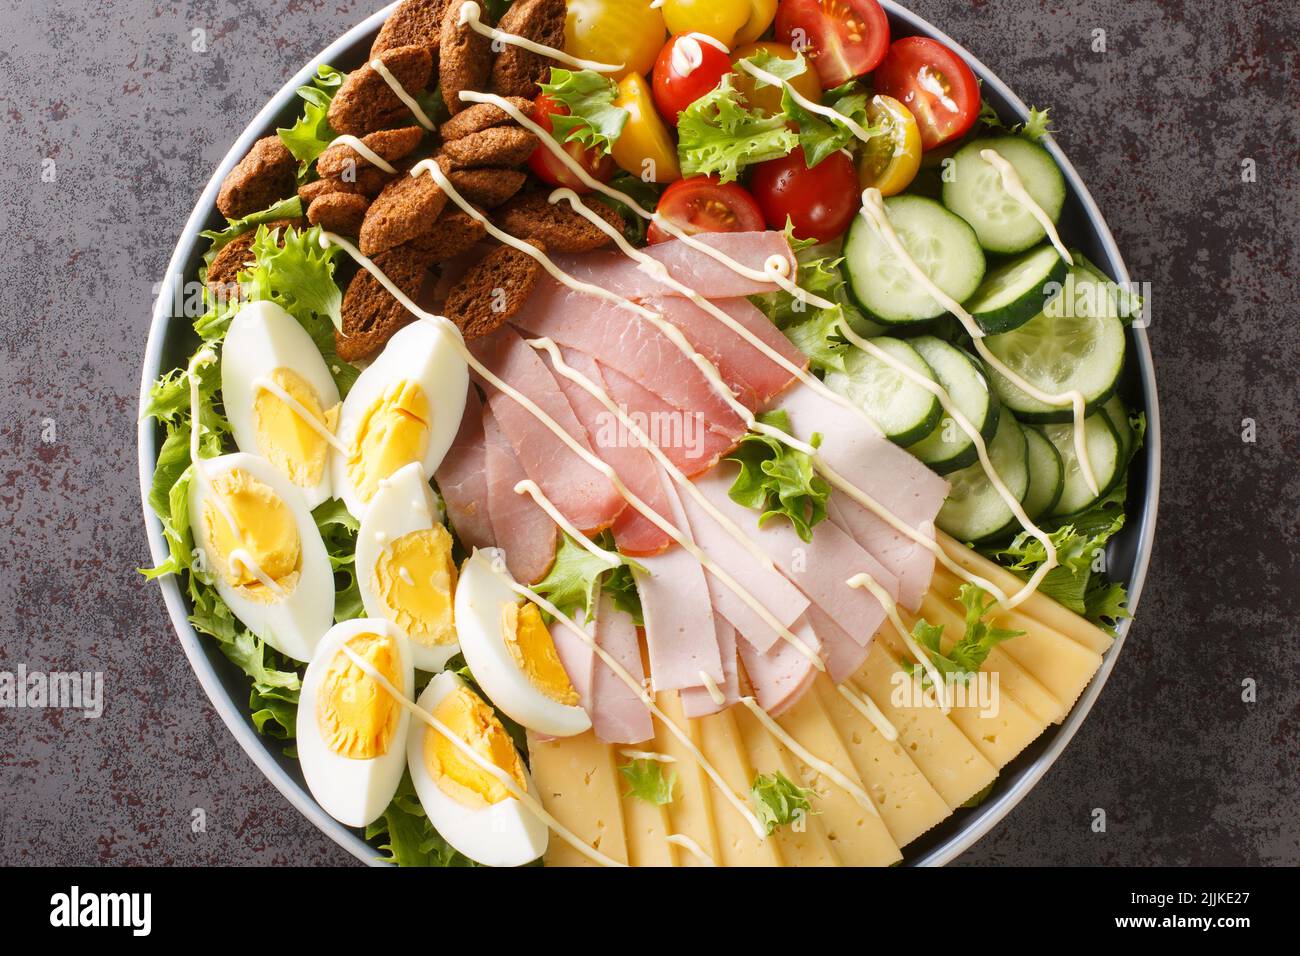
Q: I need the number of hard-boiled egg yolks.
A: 7